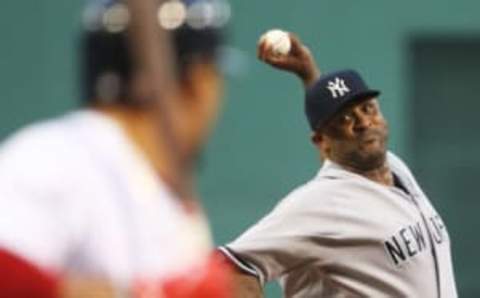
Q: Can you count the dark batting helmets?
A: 1